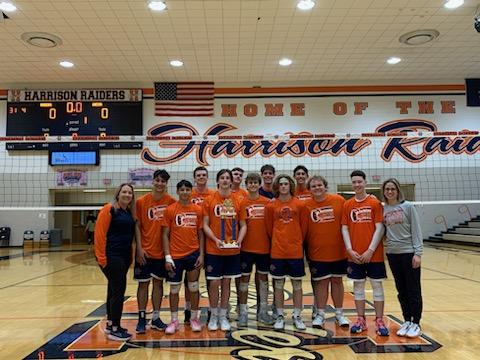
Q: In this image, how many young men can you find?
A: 11